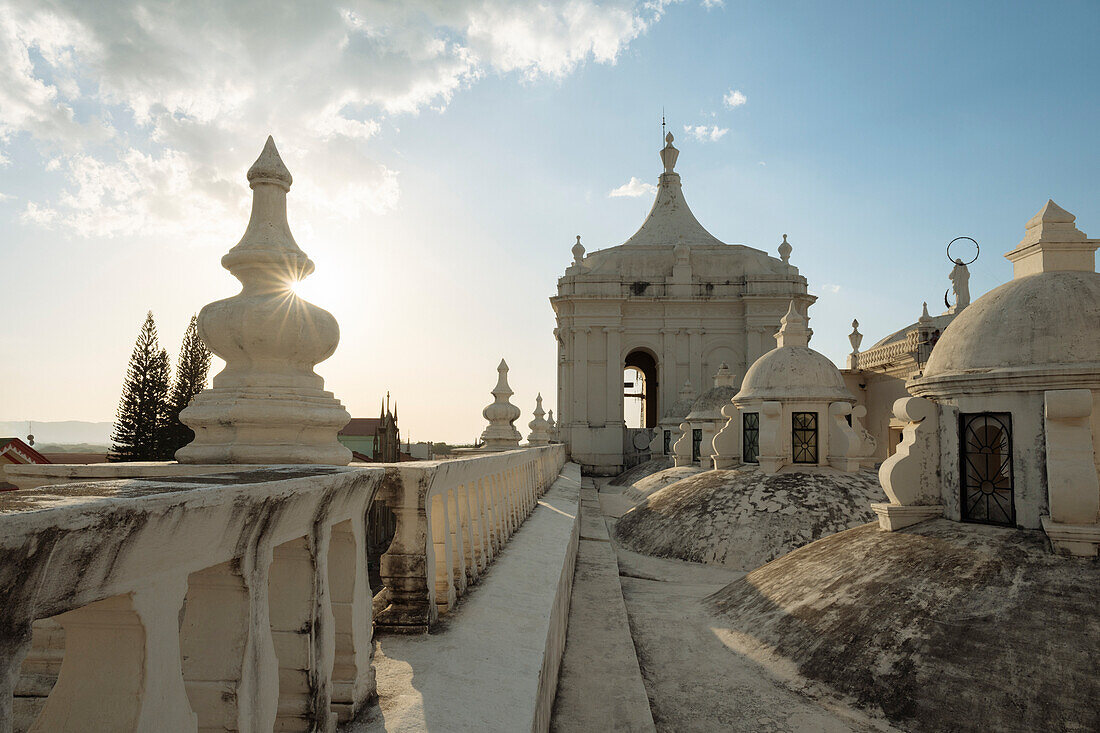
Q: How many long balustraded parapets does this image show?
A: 1